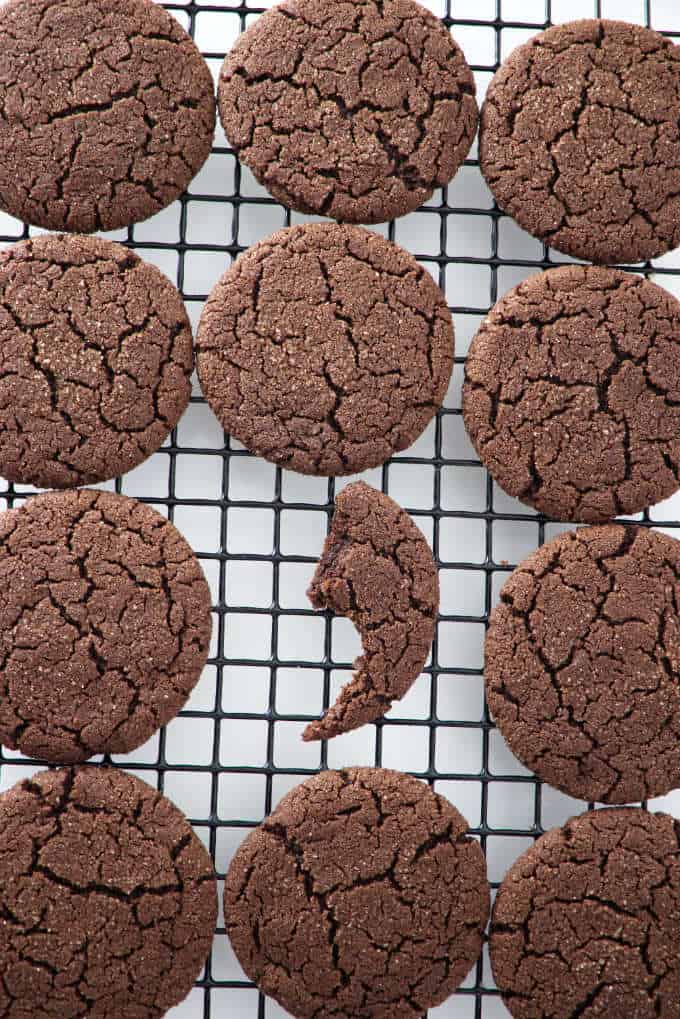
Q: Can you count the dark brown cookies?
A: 12